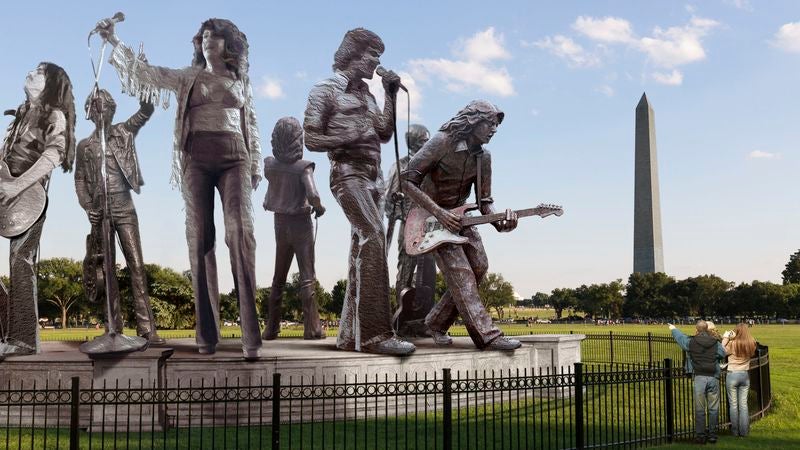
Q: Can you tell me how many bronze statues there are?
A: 7